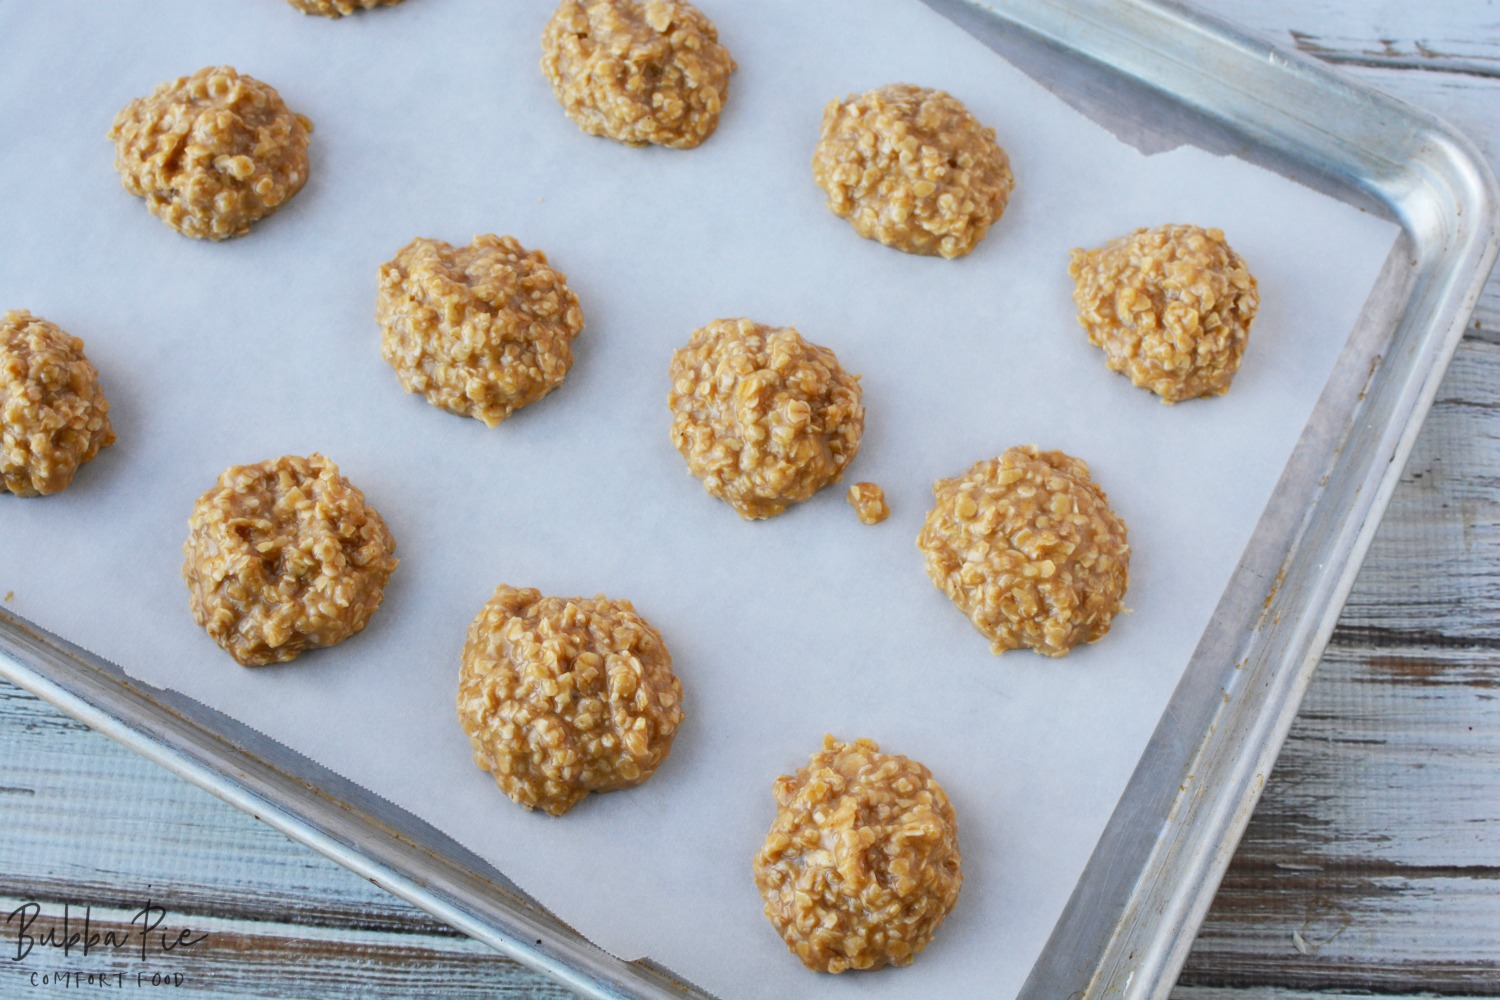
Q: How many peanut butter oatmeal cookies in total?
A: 12